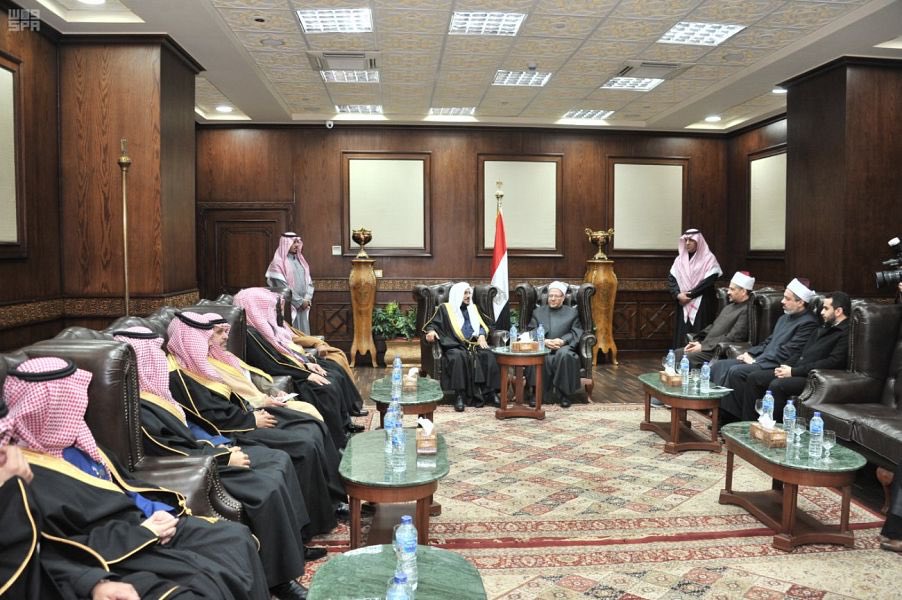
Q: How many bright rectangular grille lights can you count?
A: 9